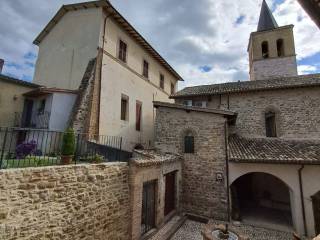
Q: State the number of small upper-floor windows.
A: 4